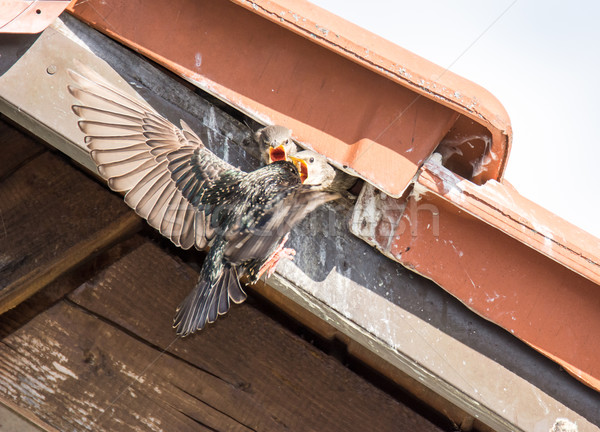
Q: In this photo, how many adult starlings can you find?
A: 1